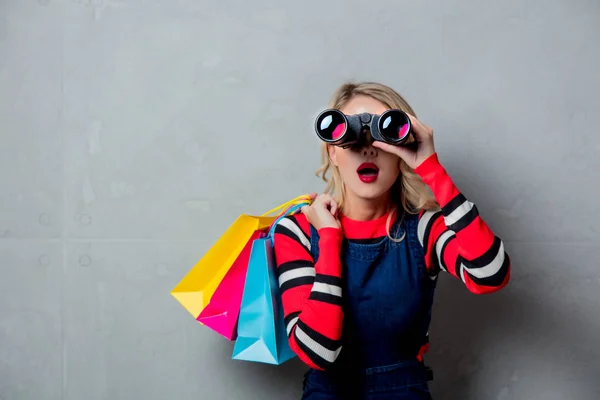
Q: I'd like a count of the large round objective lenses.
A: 2